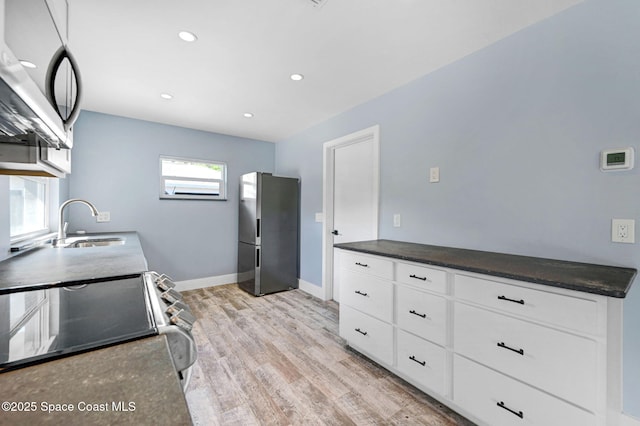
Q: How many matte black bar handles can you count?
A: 9